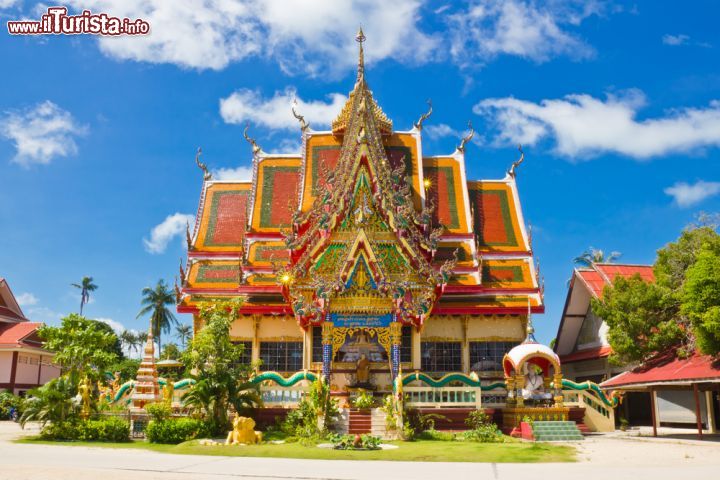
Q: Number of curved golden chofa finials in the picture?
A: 6